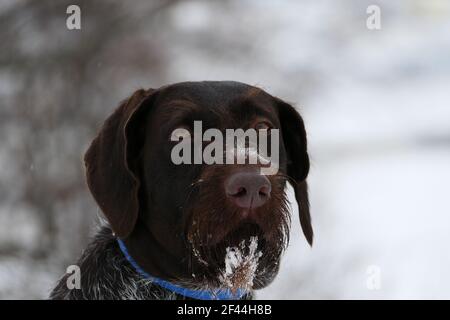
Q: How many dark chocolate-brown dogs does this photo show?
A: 1